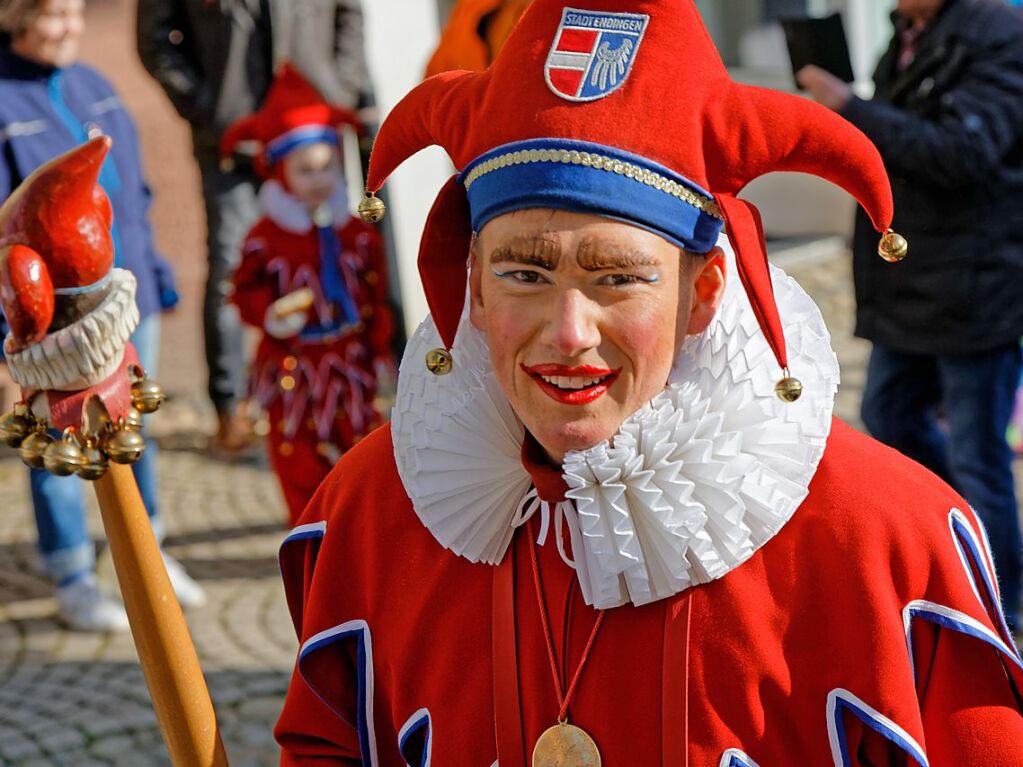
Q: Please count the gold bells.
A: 11